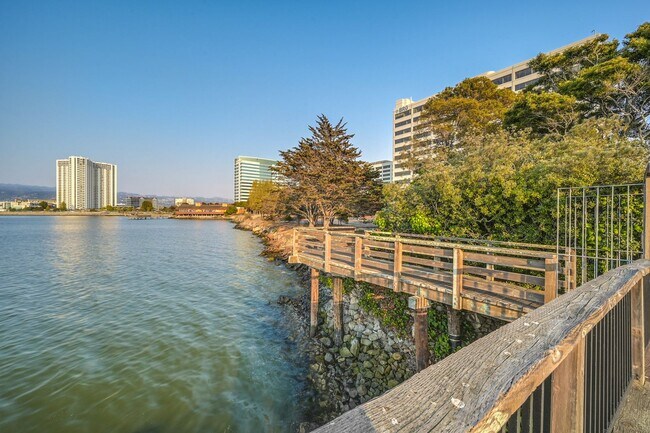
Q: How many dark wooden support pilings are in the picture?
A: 4